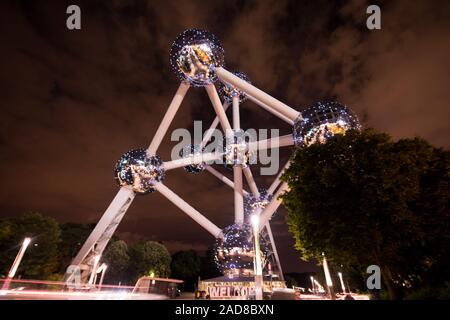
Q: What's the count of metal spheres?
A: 8